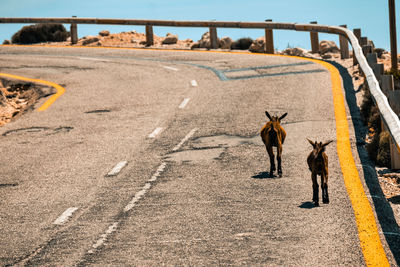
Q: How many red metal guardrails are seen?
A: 0